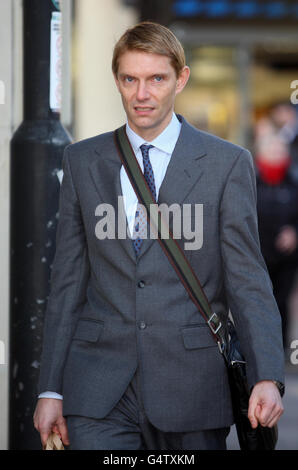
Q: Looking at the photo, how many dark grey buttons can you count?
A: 2